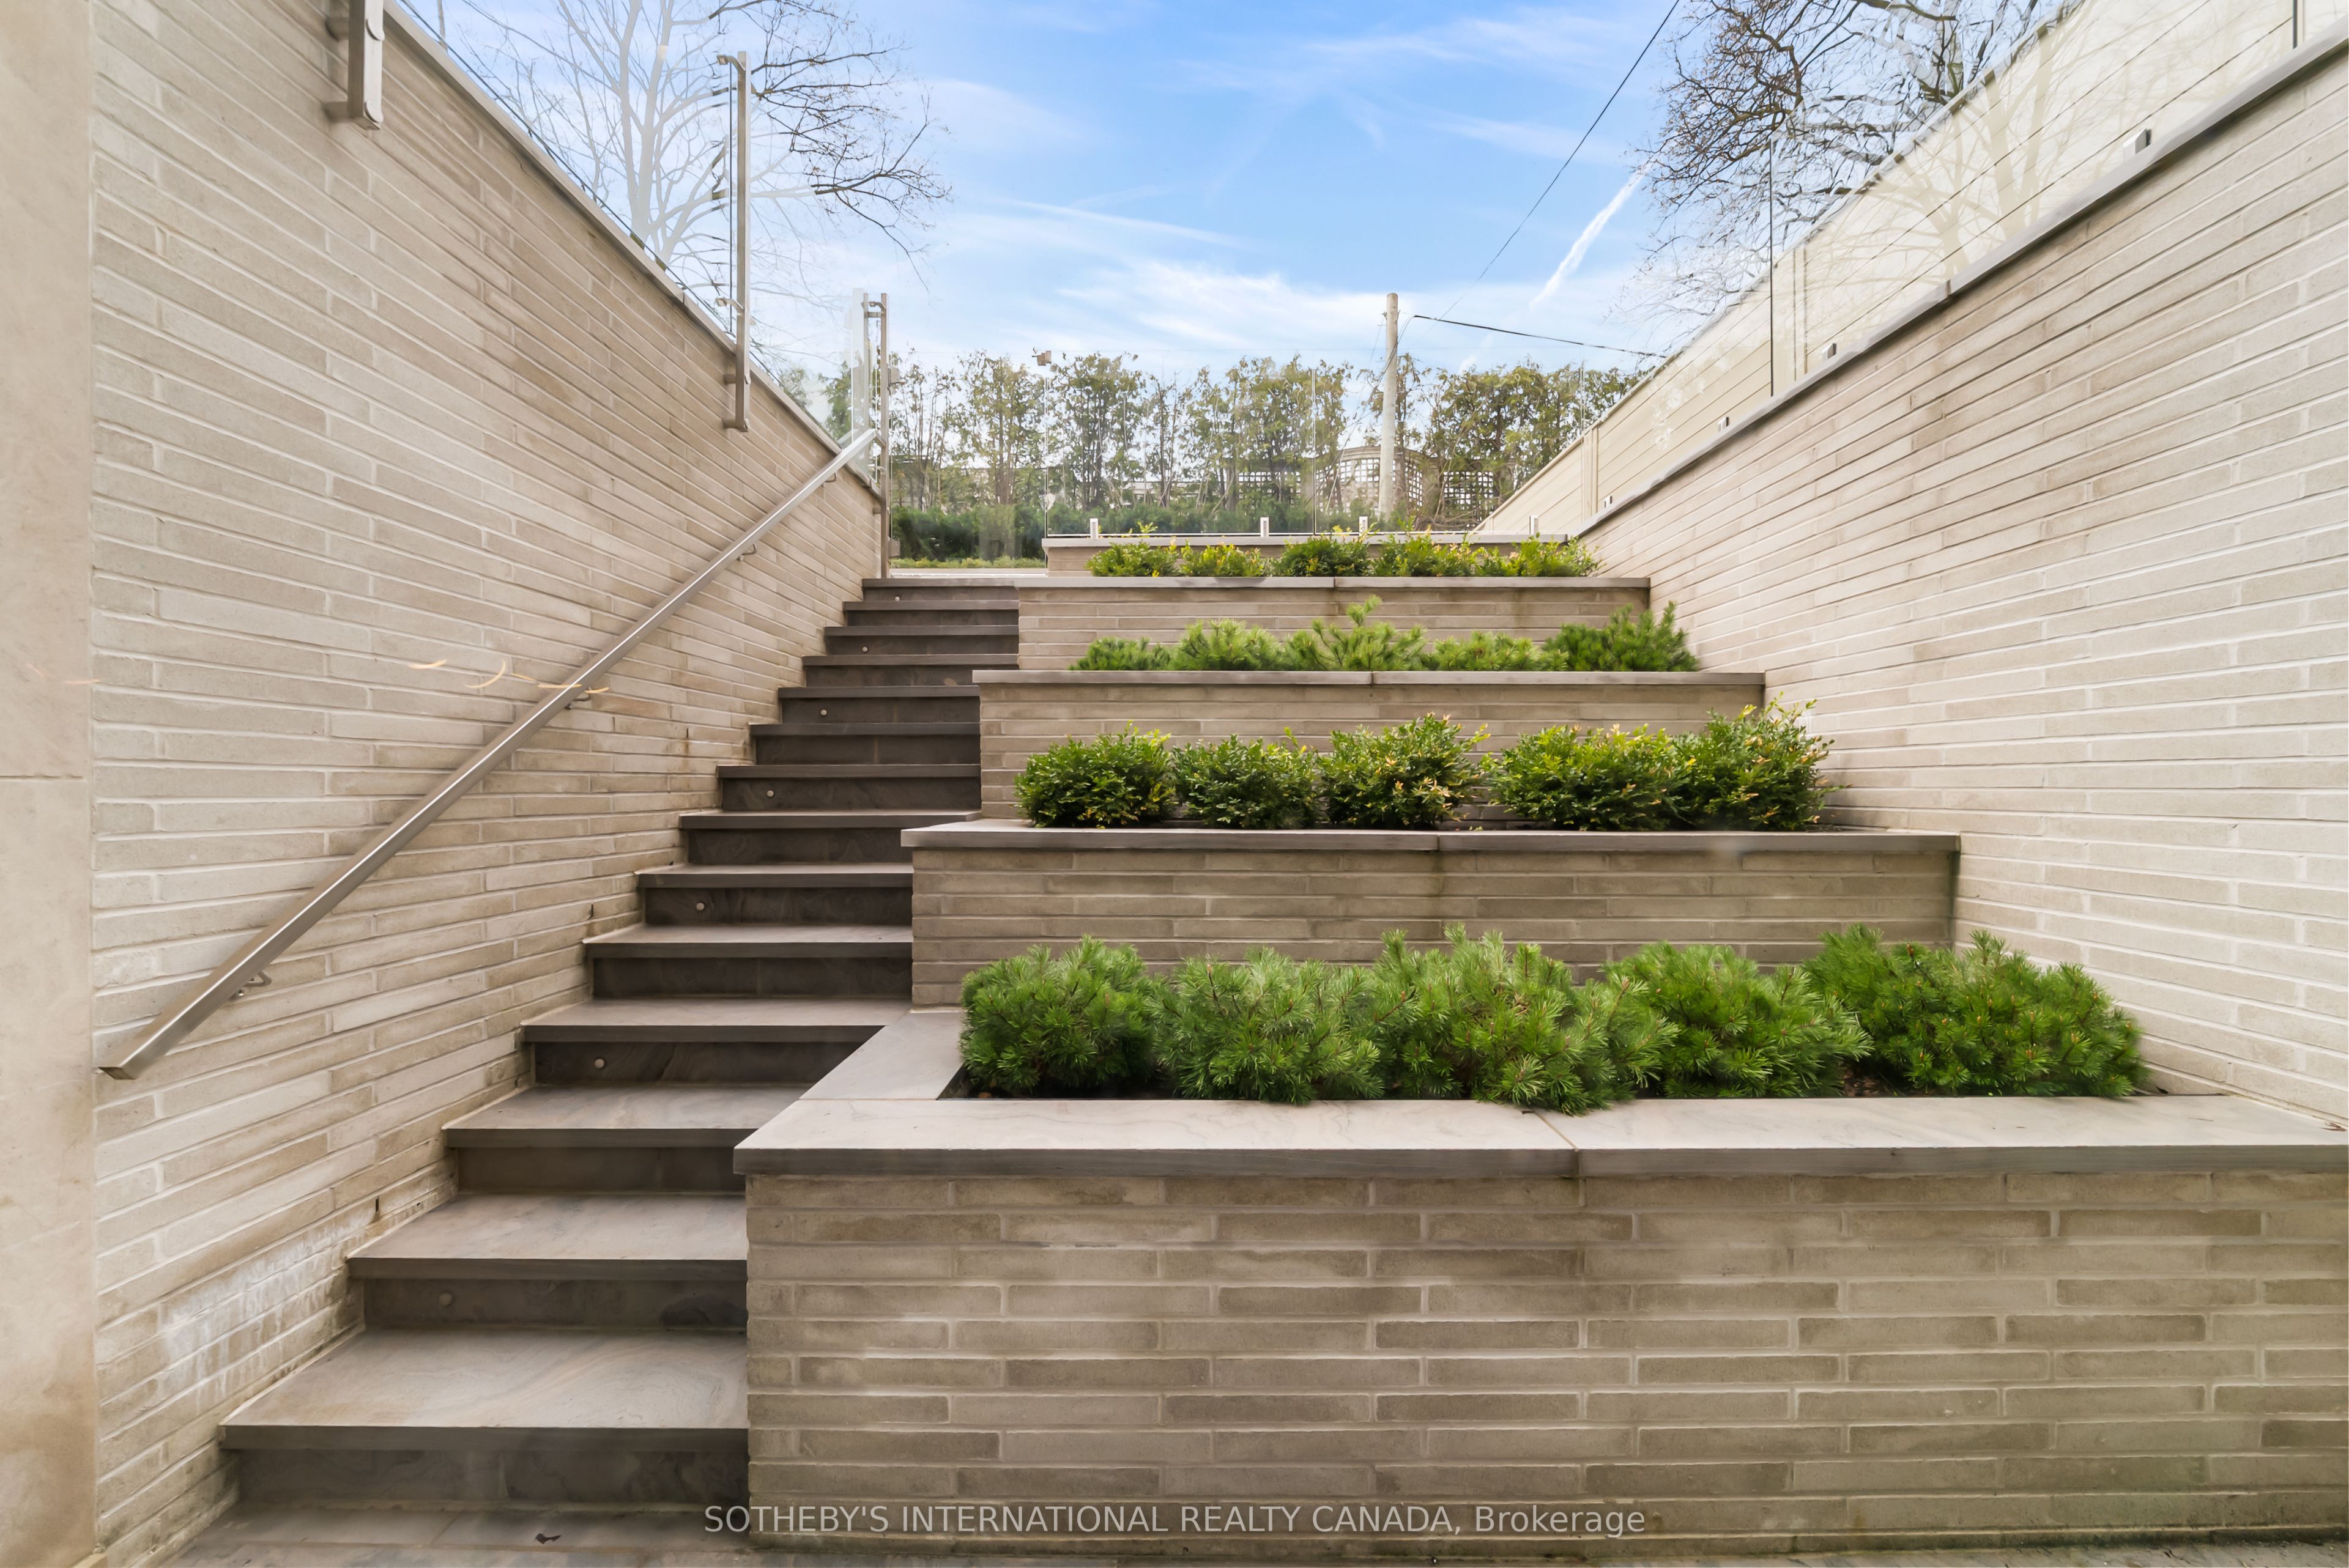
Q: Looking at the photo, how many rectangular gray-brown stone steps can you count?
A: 14